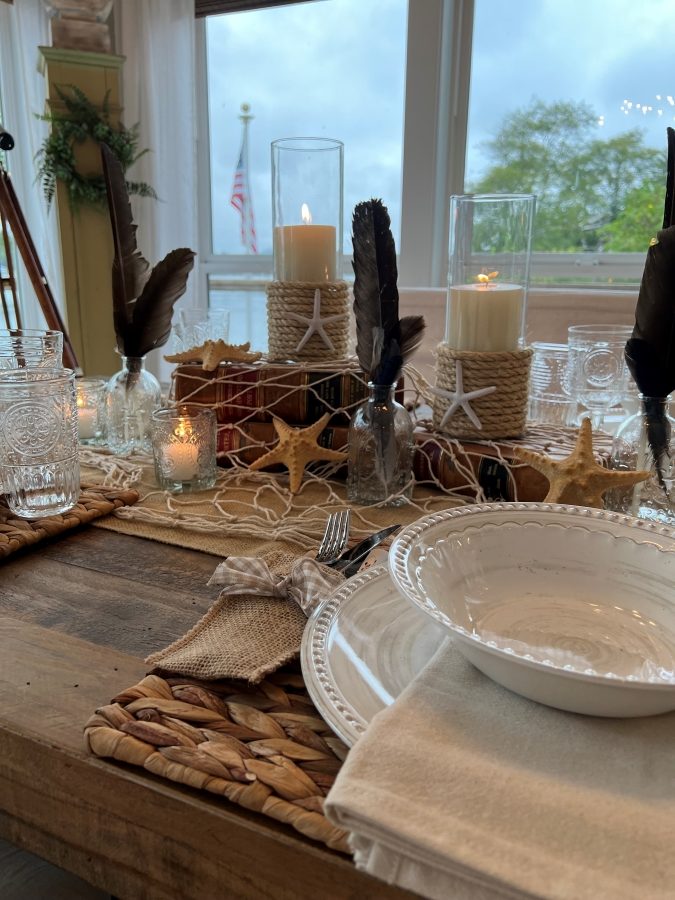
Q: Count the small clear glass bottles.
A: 3